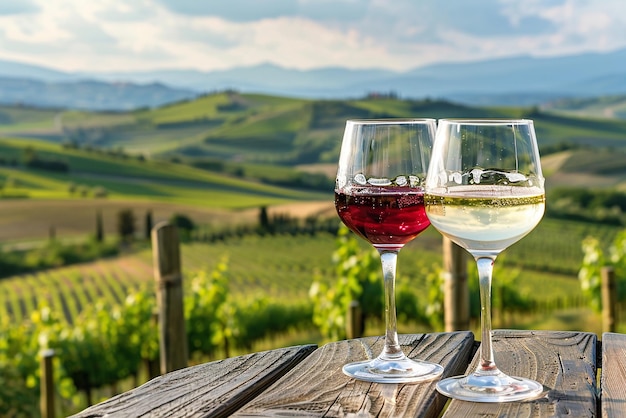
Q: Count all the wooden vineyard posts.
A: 5